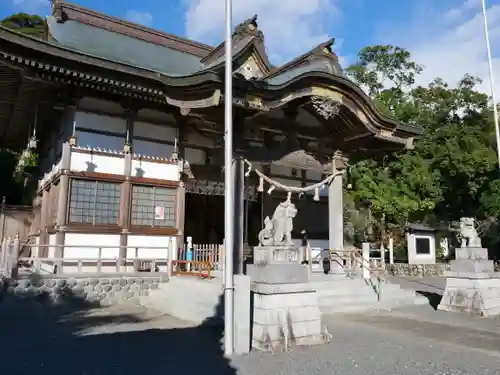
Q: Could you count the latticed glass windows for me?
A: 2